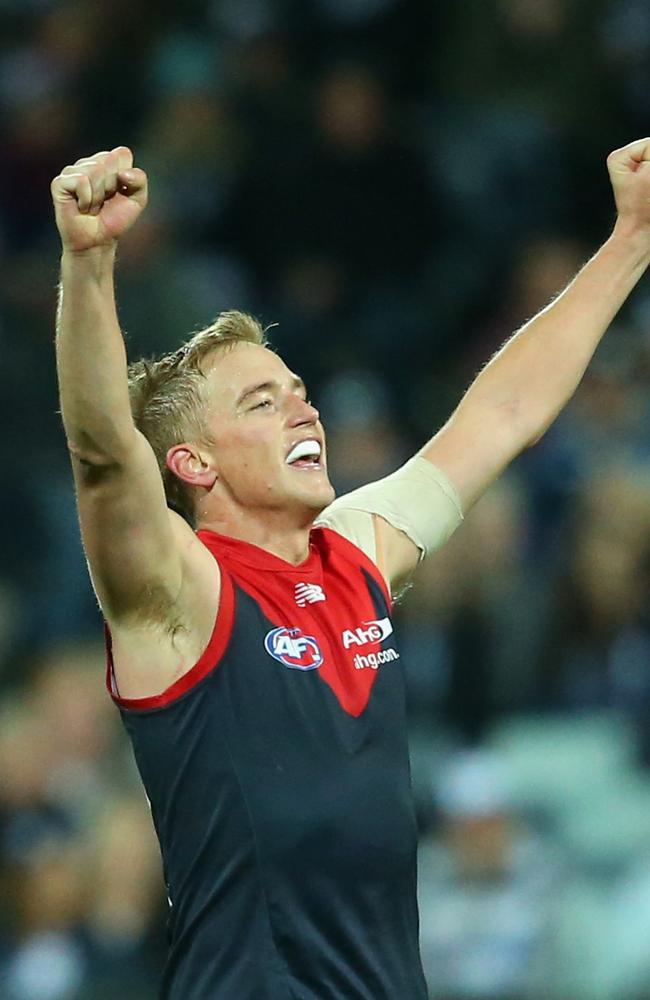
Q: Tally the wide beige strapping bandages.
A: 1